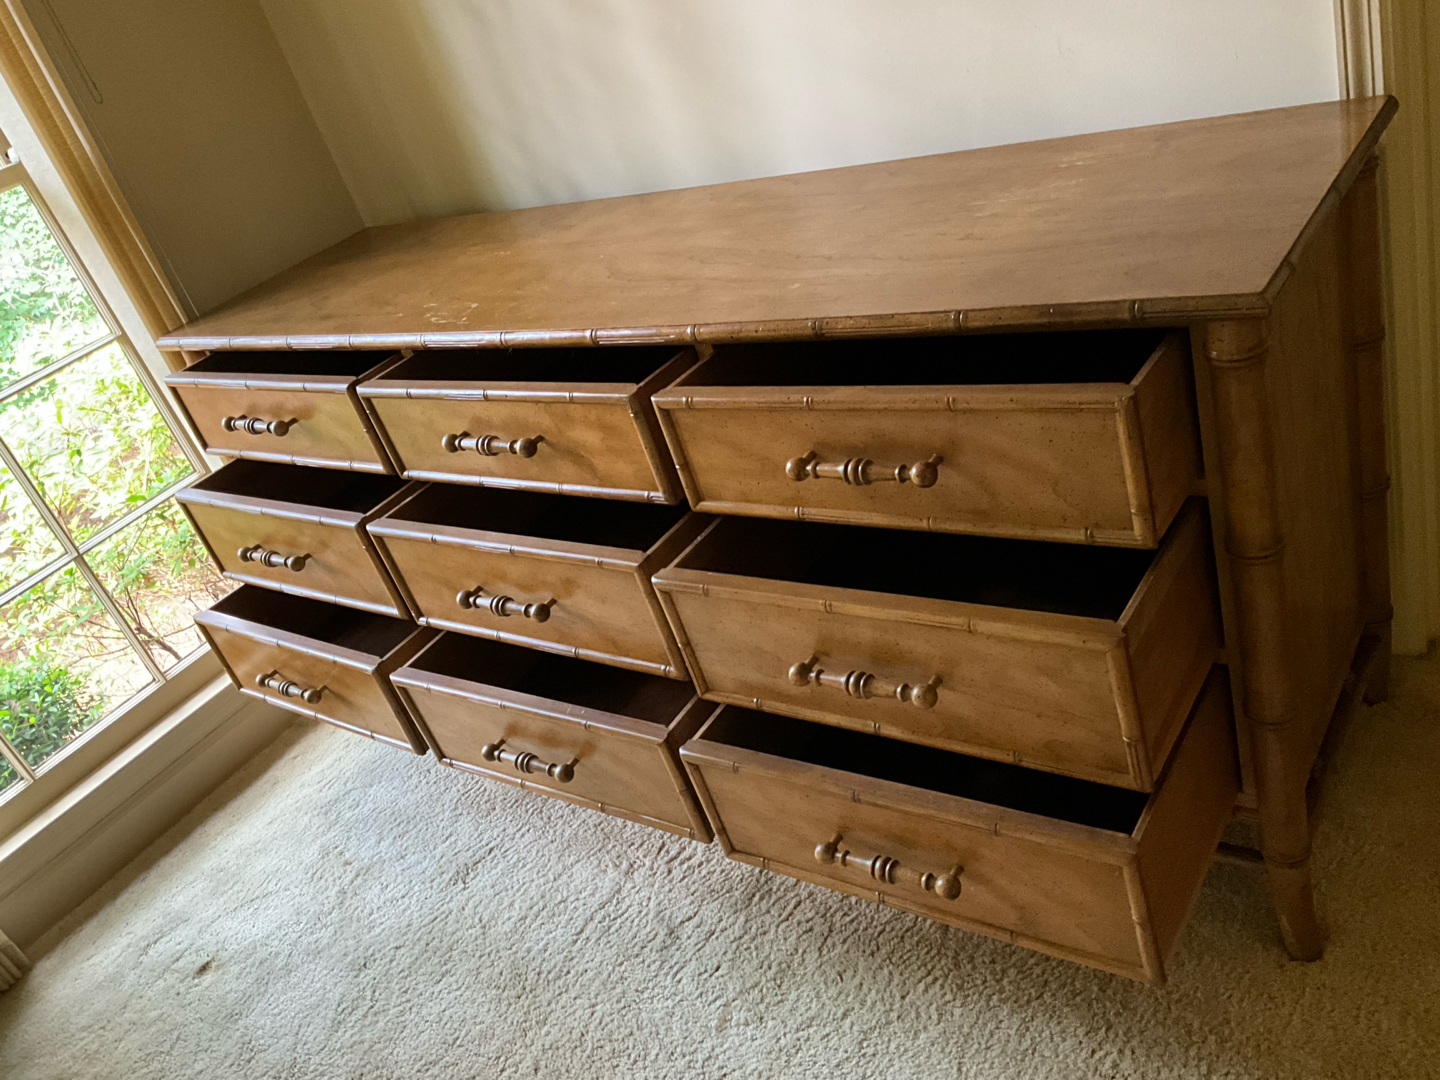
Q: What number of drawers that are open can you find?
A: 9